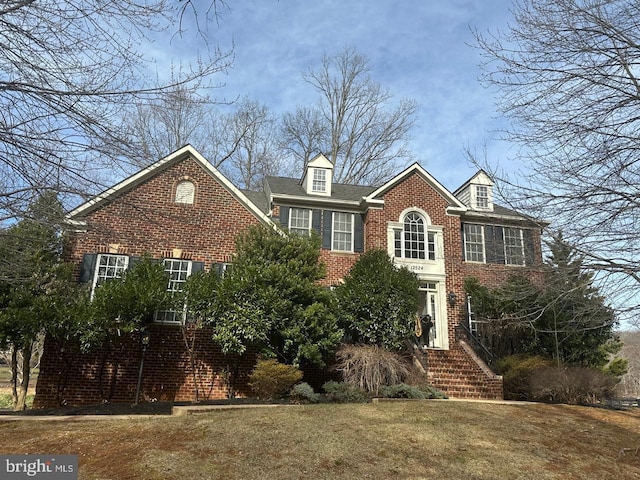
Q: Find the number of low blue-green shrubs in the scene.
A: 3